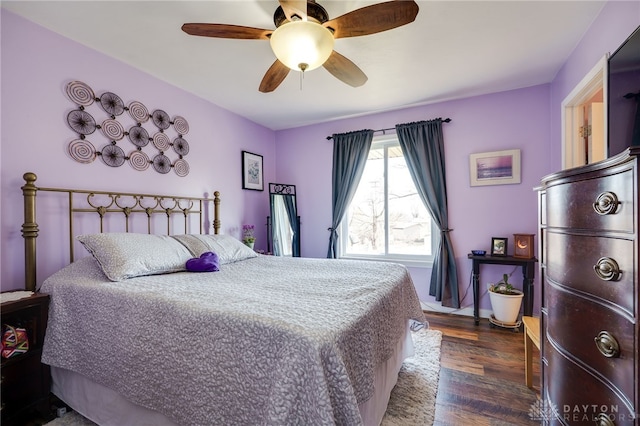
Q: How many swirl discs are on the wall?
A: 8